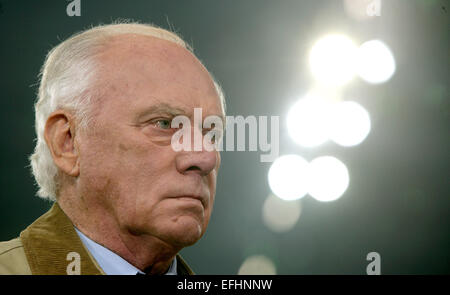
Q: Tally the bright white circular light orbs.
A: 6